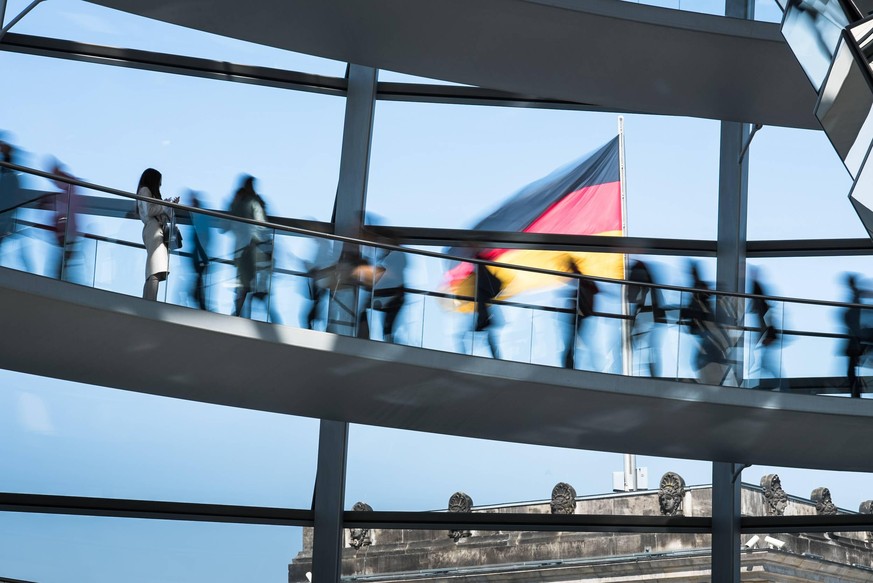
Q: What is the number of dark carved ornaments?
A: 7